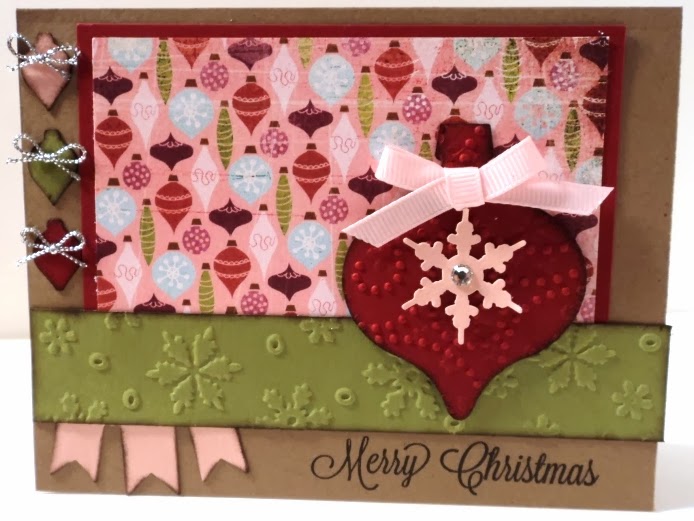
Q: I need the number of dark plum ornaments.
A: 13